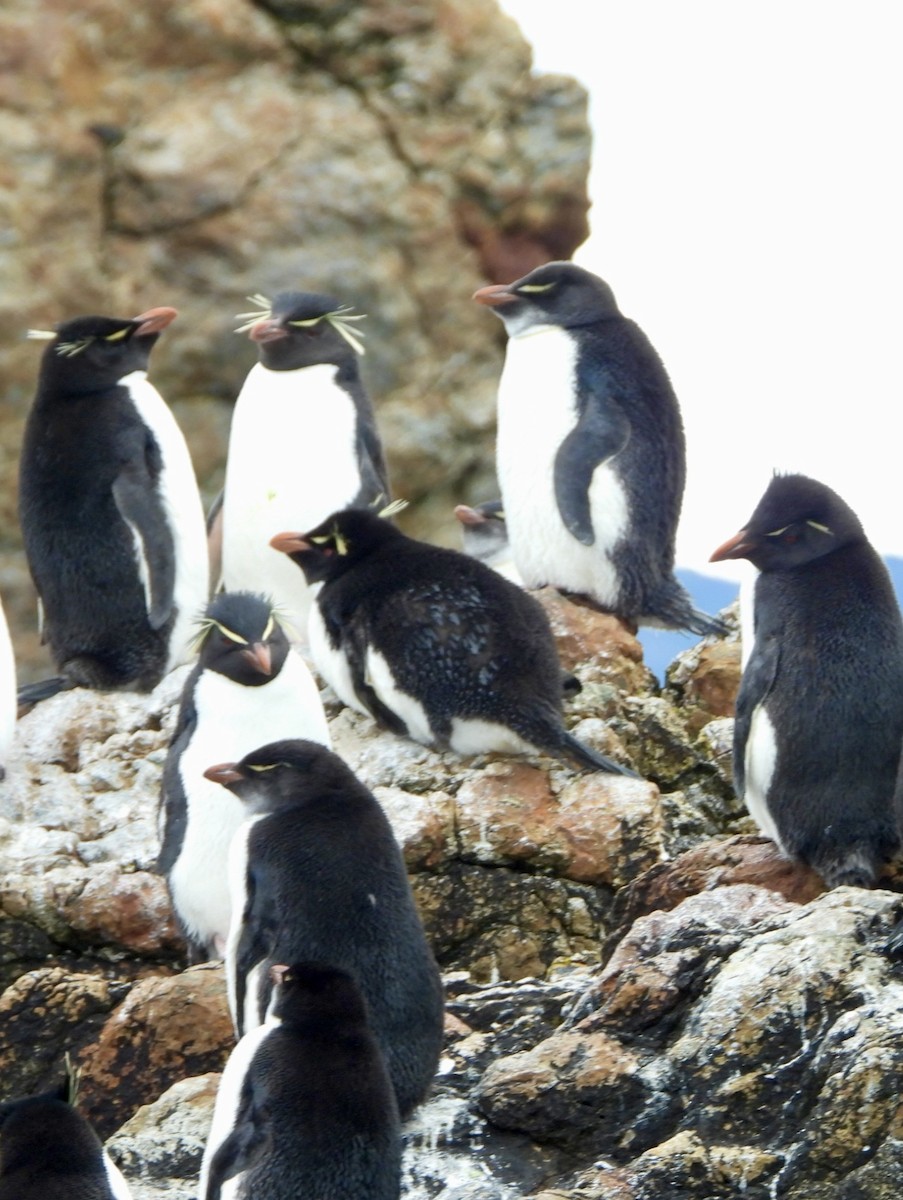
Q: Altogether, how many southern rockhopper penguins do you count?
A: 11